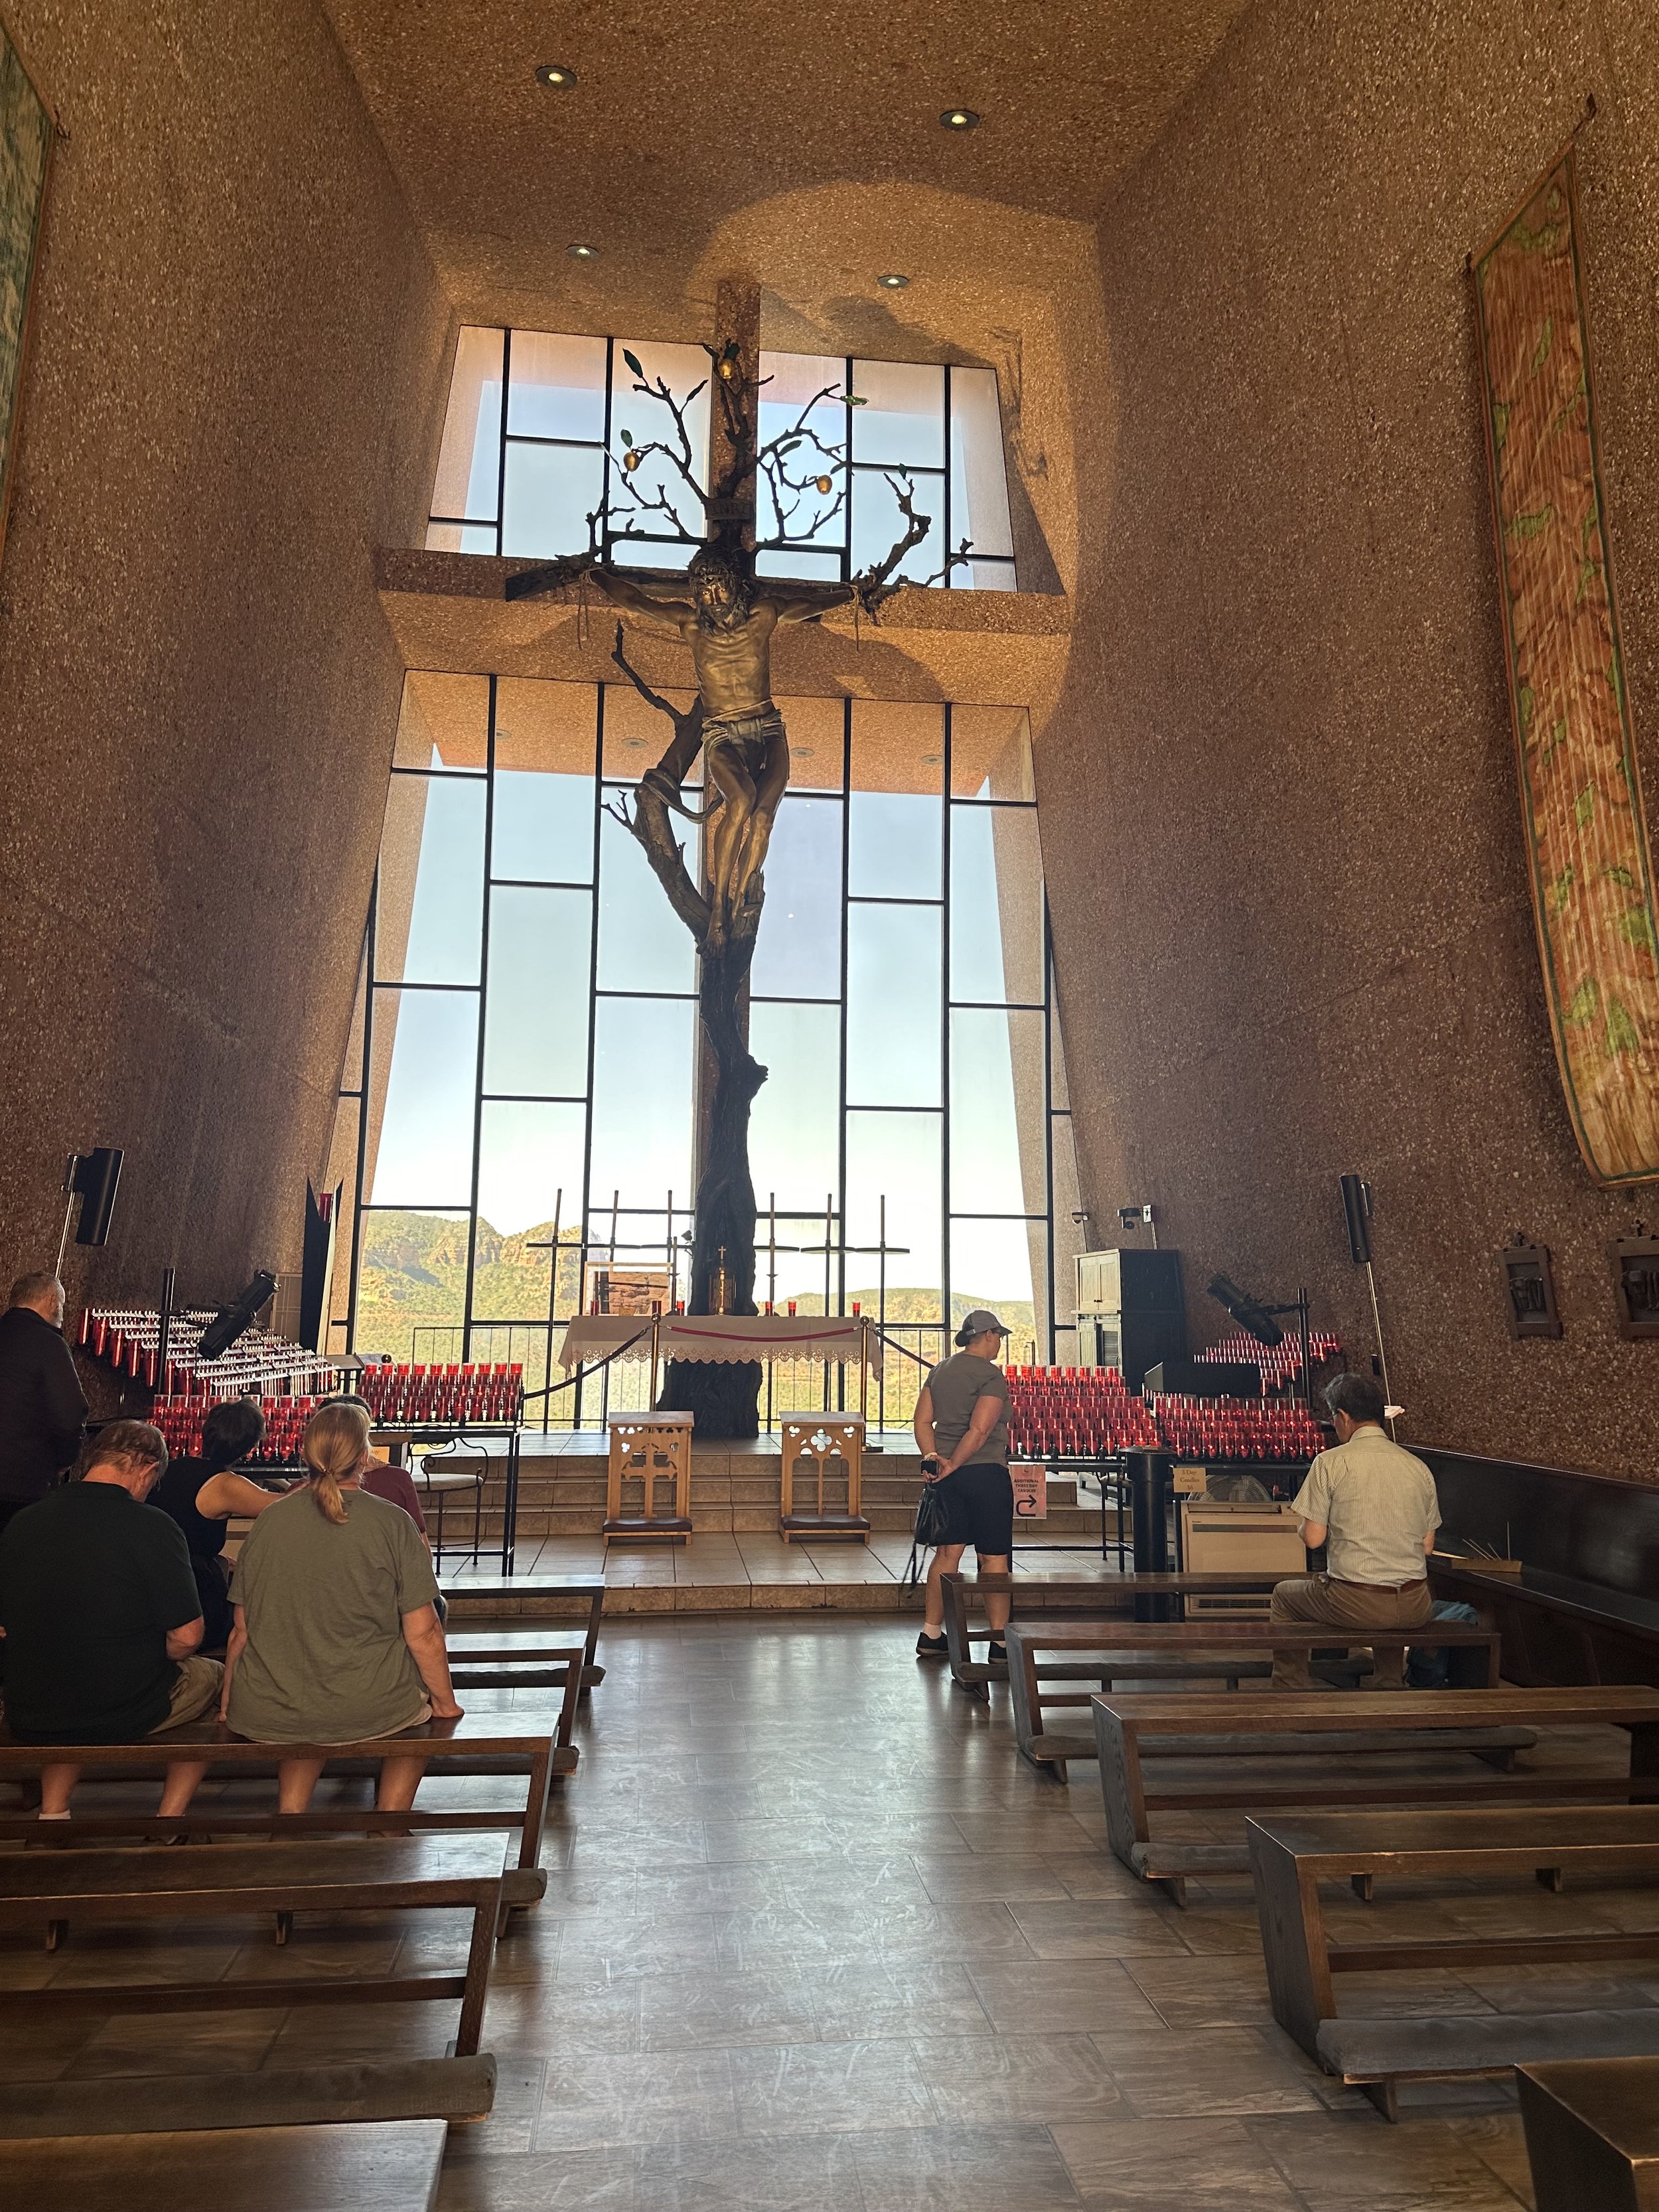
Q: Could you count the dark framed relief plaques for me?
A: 2